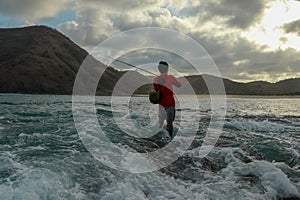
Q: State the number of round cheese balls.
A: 0